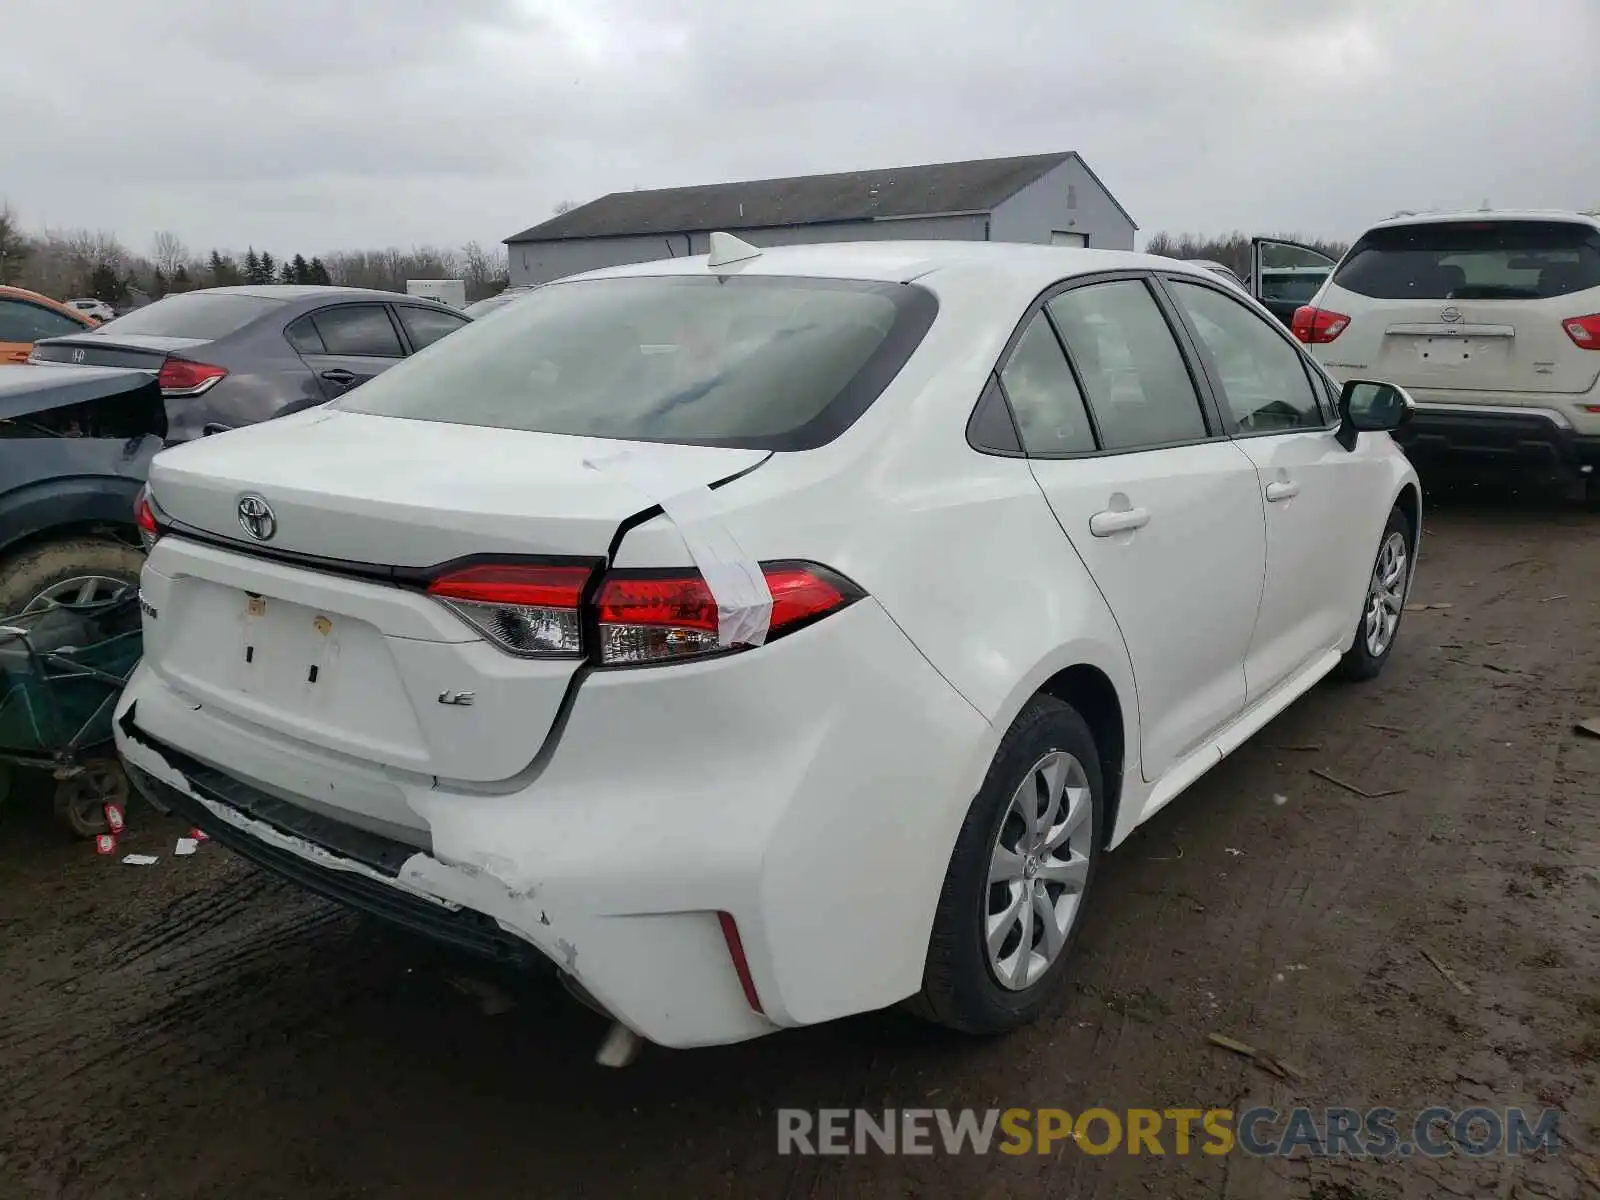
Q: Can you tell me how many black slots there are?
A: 2